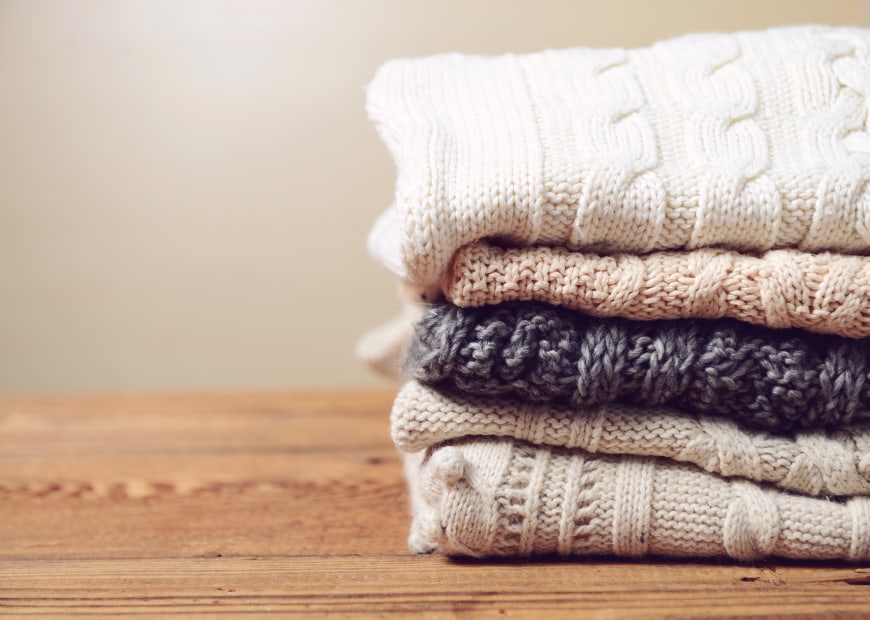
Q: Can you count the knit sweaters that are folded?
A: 5